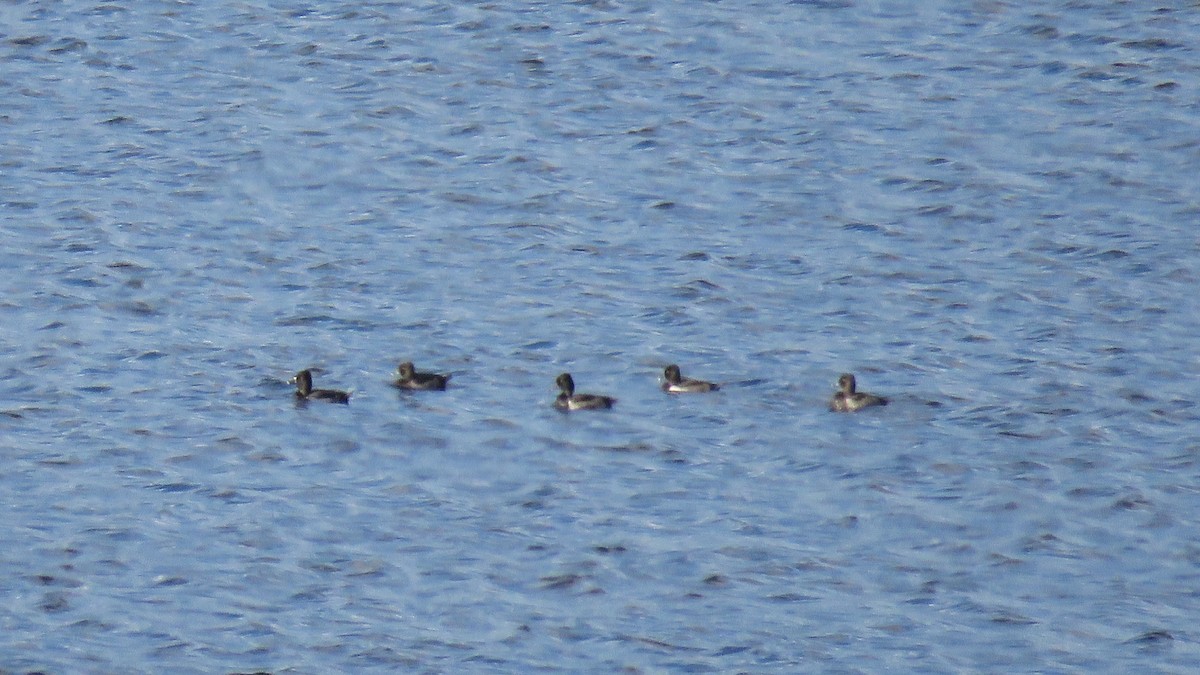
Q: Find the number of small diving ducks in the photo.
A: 5